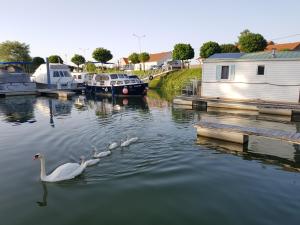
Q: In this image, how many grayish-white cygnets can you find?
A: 5